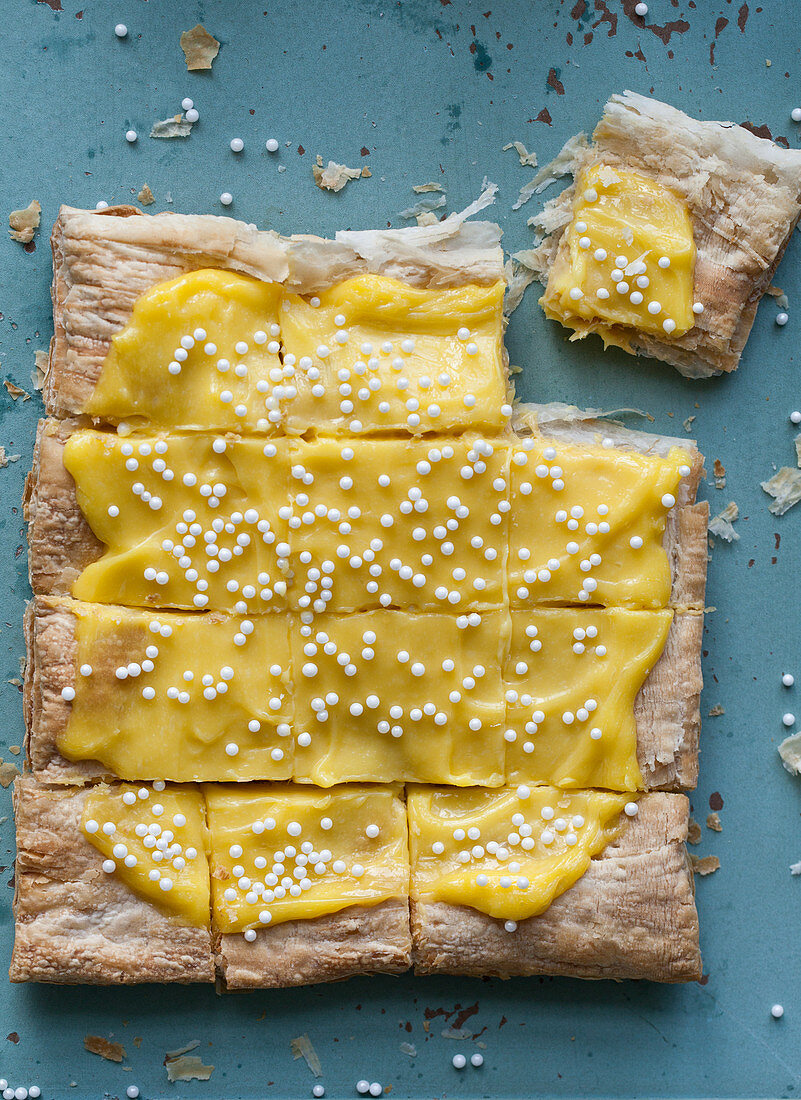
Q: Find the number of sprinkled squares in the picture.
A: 12